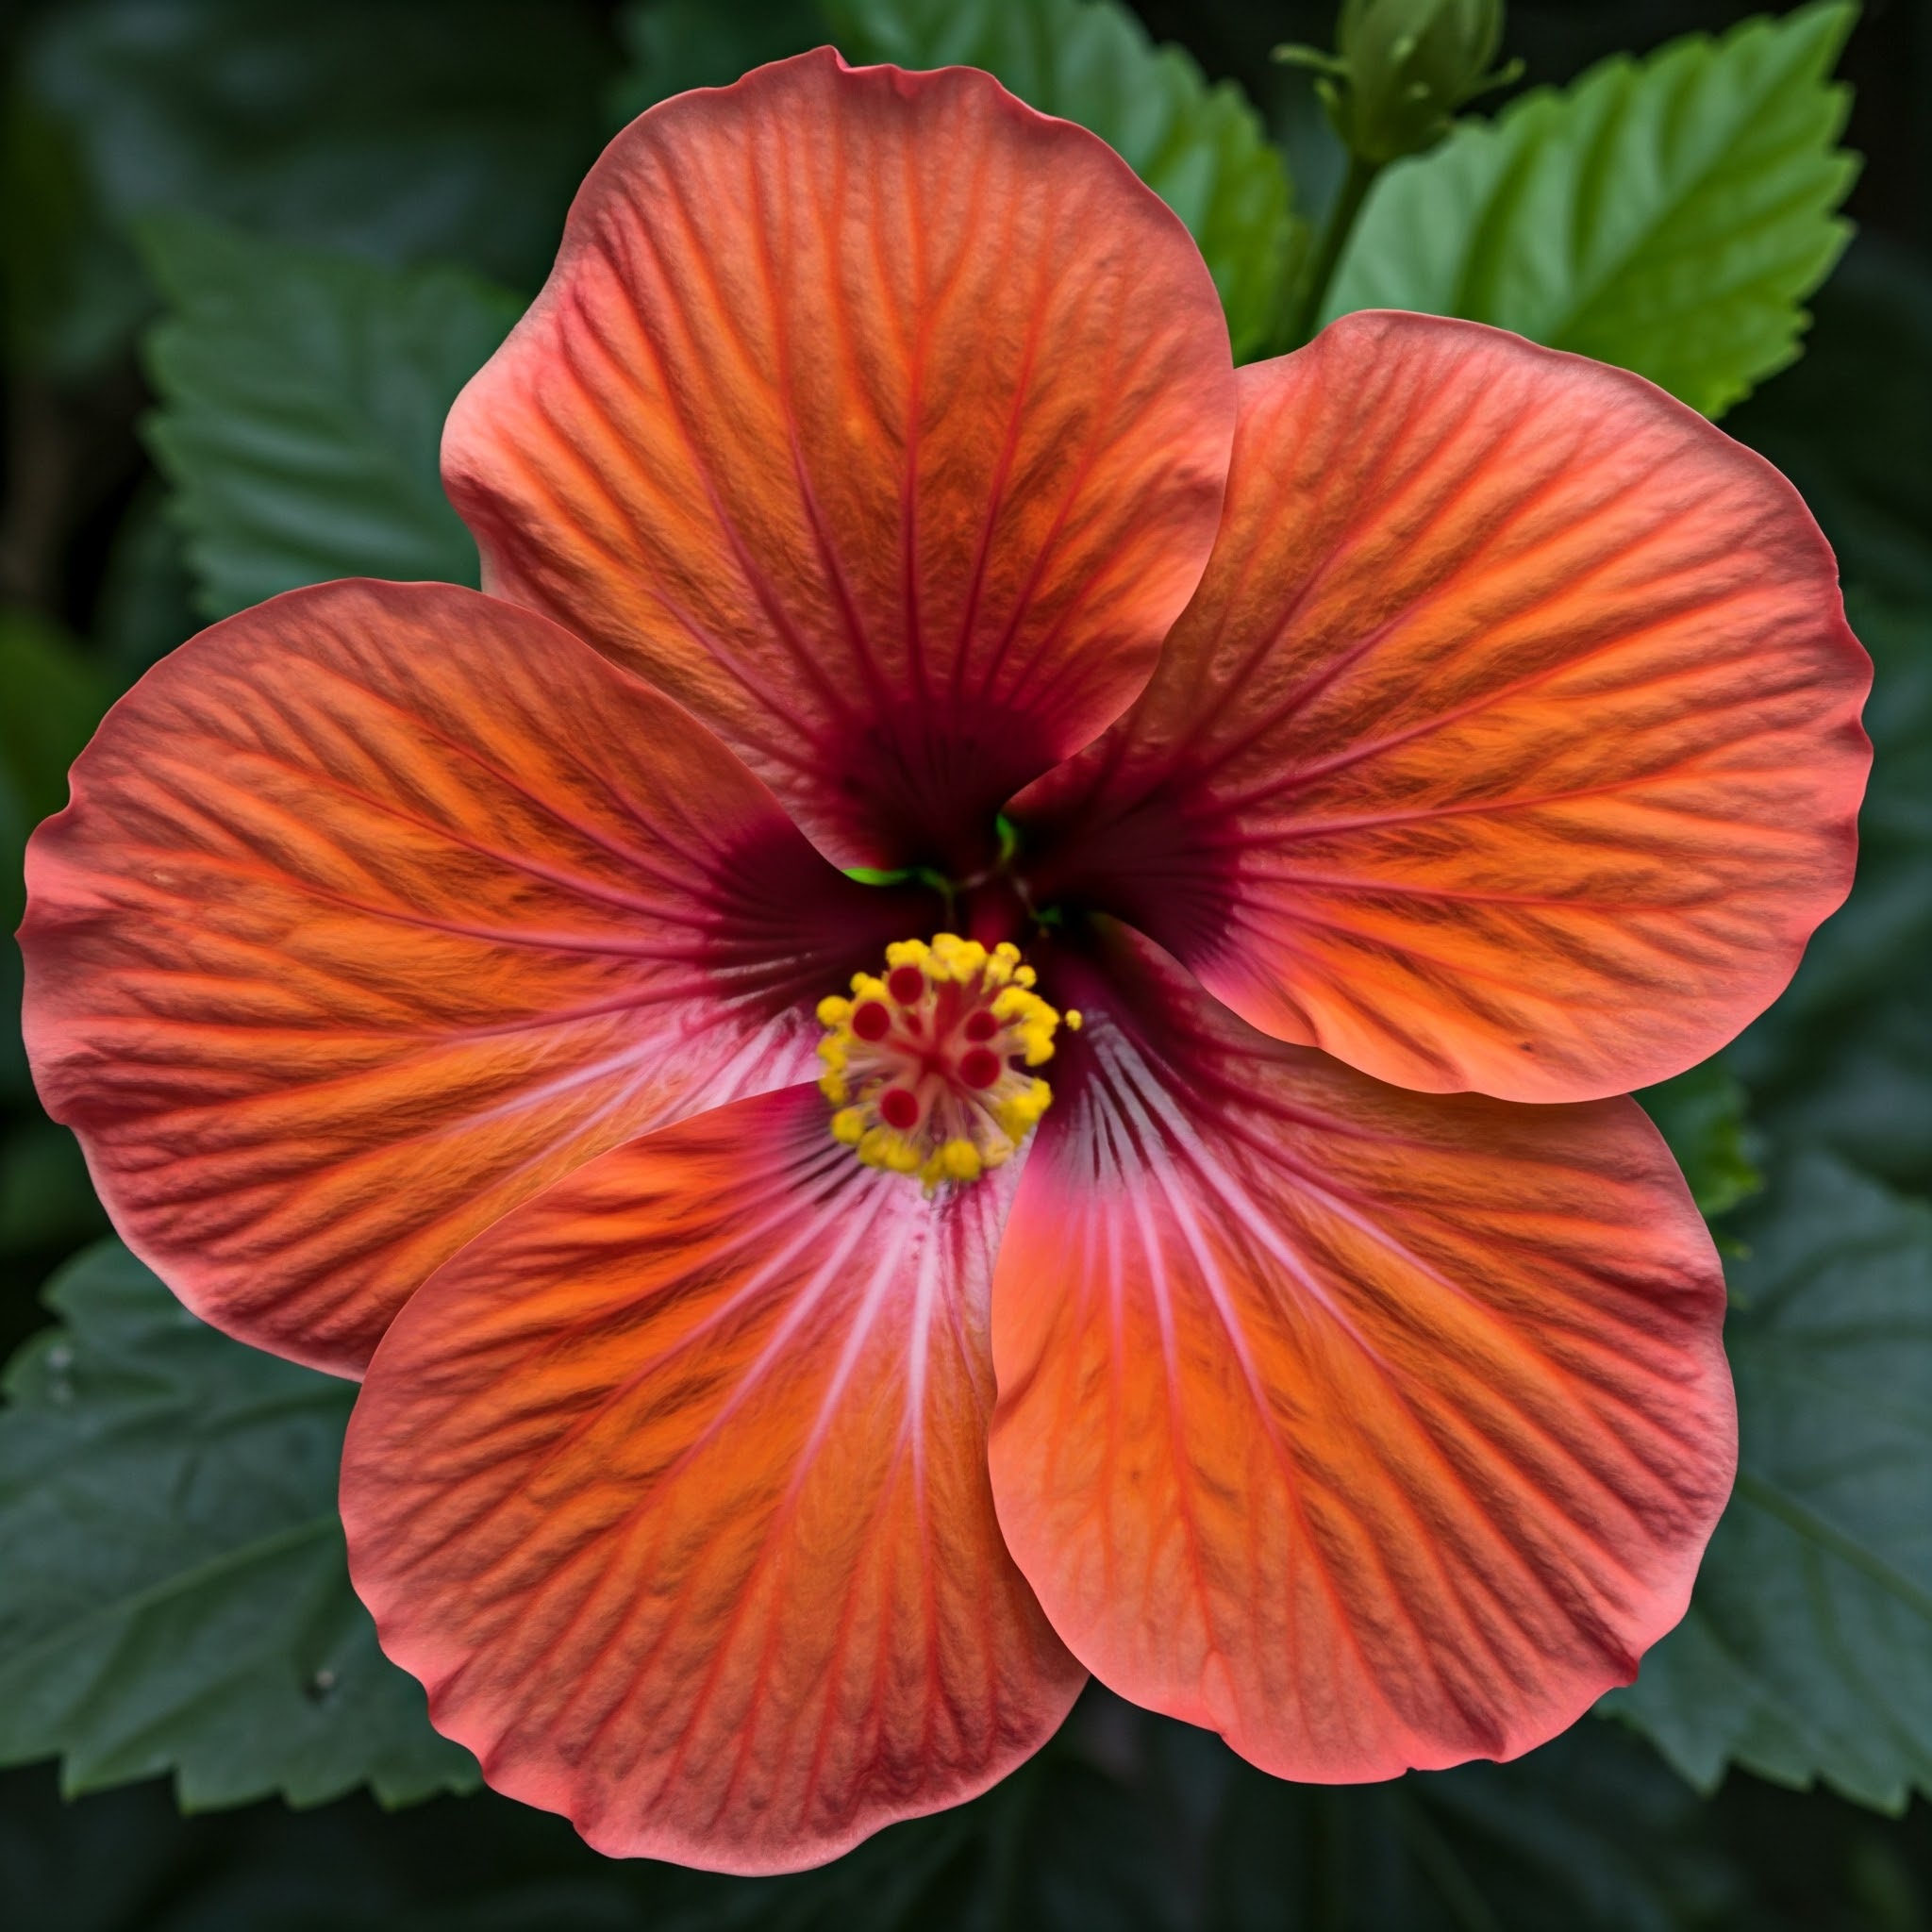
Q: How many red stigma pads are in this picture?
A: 5